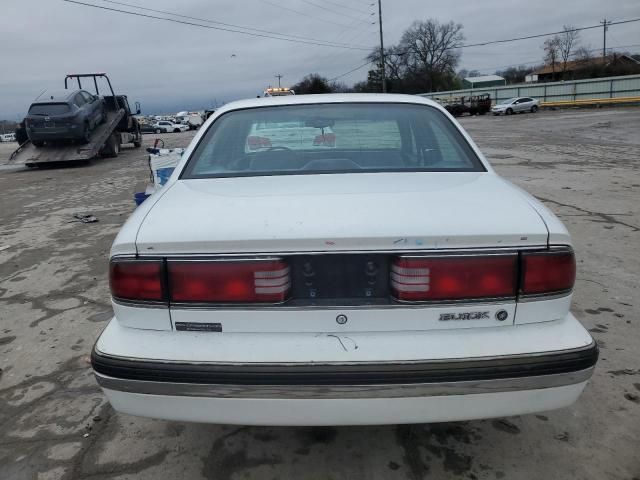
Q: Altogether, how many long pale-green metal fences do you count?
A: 1